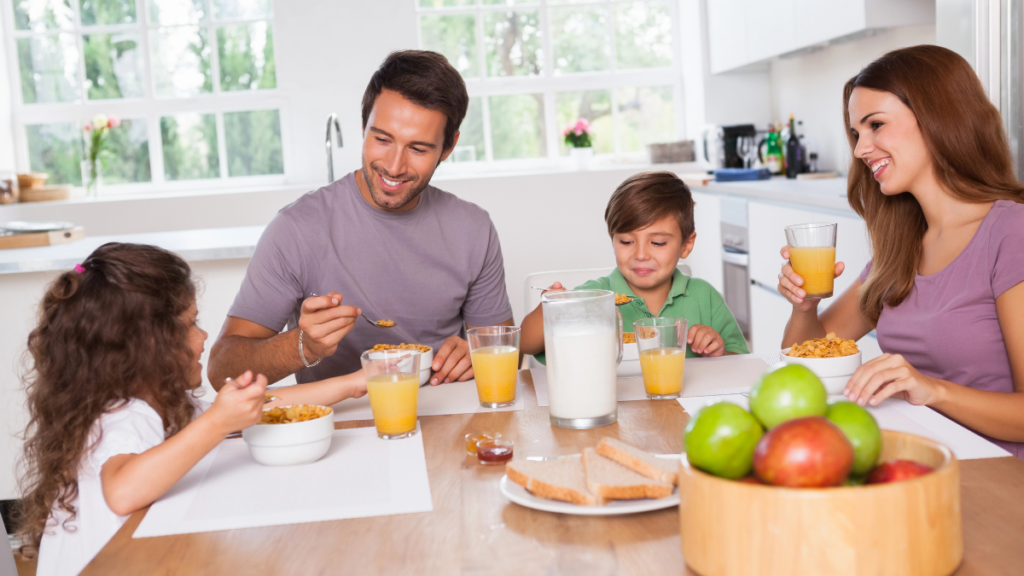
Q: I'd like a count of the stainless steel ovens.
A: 1